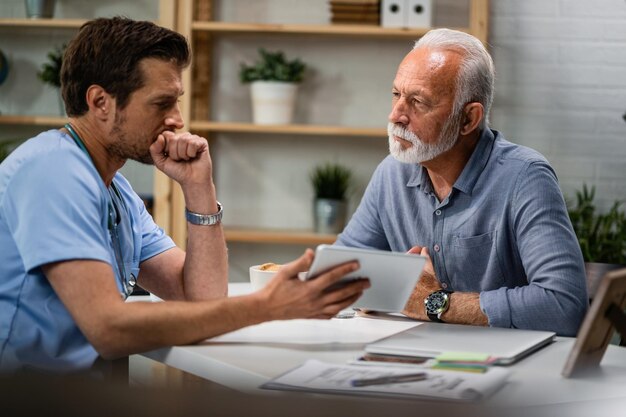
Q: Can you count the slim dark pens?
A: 1